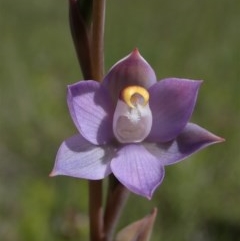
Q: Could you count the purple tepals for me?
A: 6